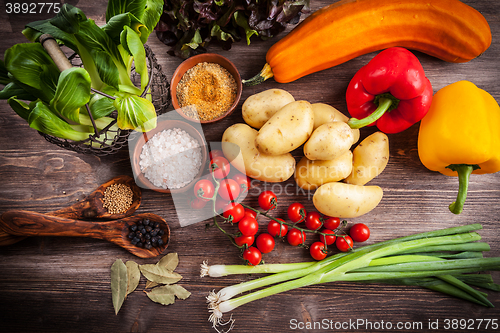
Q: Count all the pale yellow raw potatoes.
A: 8